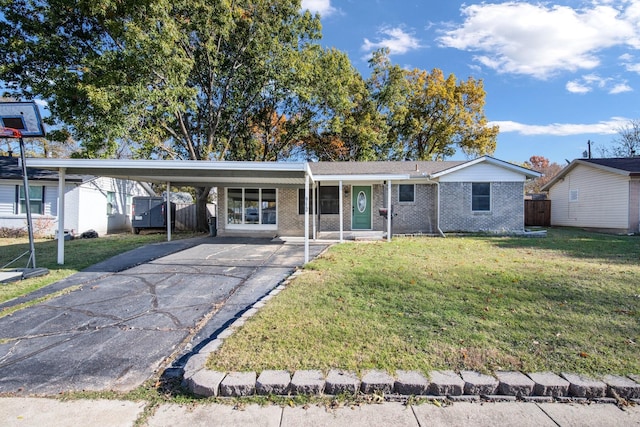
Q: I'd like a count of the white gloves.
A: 0